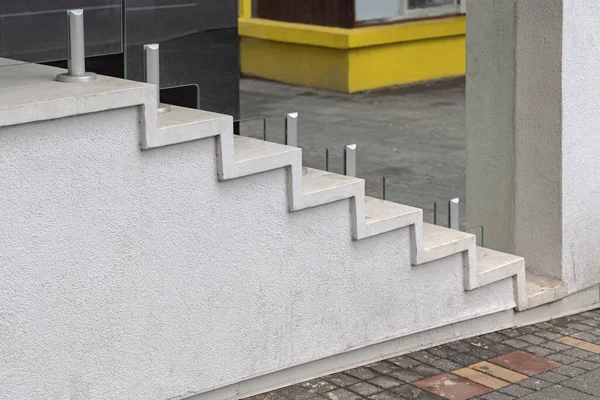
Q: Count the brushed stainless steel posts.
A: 5